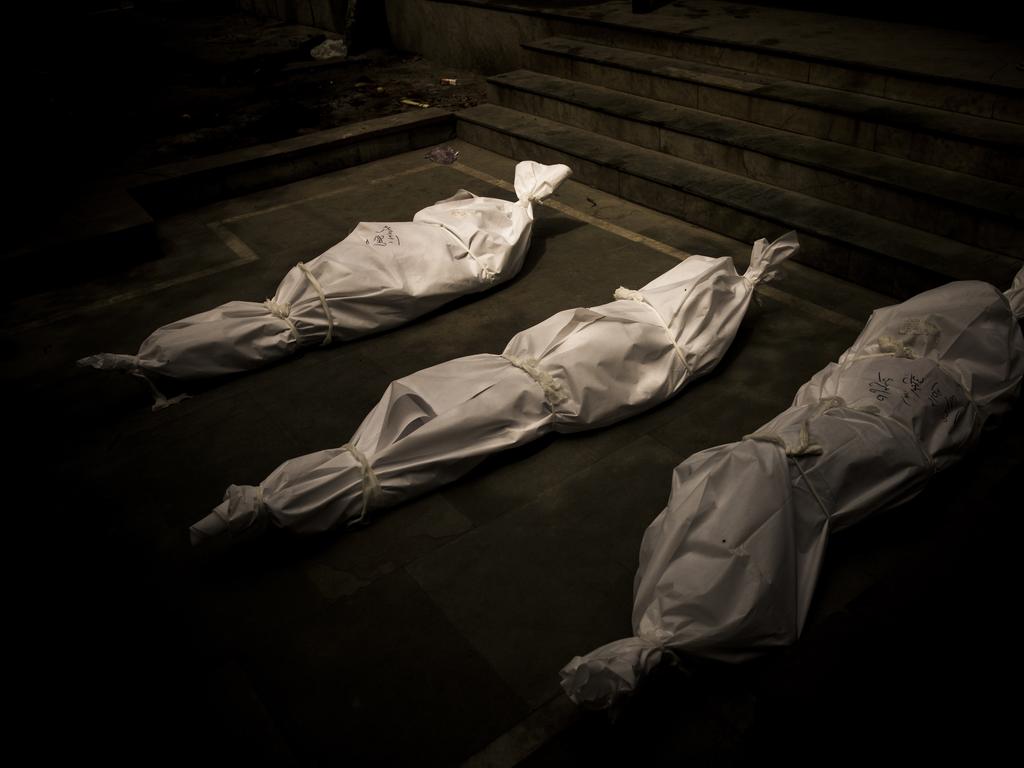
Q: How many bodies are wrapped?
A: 3